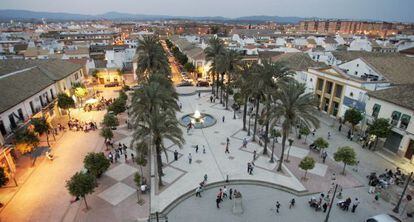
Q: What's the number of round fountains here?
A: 1